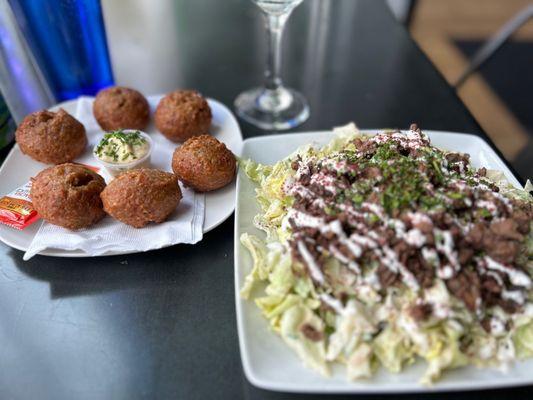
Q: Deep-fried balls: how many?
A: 6